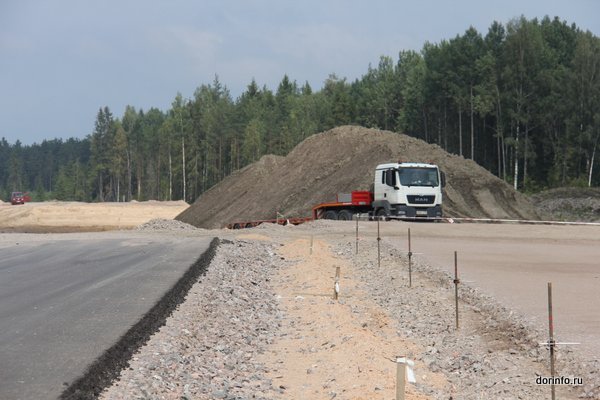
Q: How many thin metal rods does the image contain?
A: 5